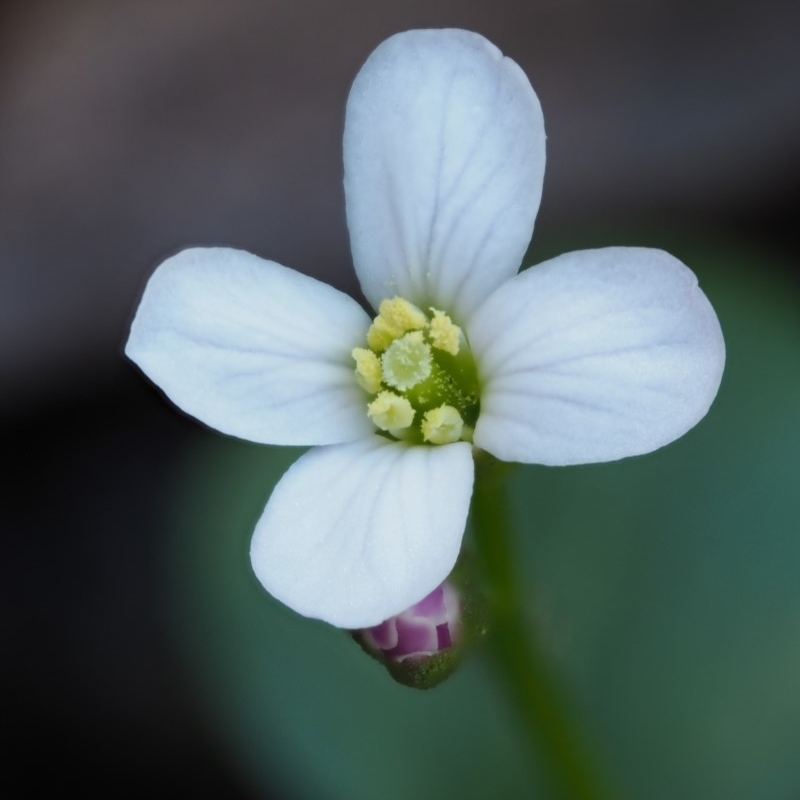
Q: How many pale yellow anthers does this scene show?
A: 6